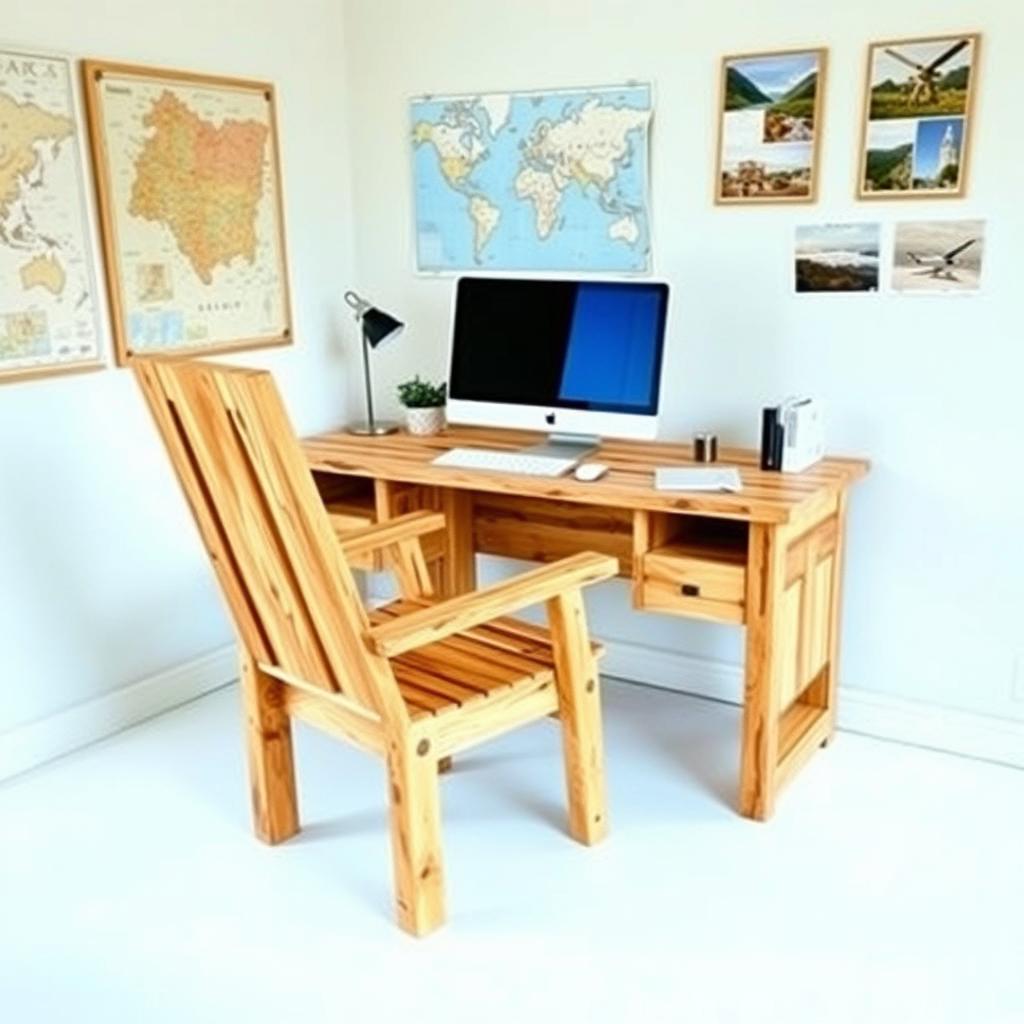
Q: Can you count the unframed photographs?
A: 2